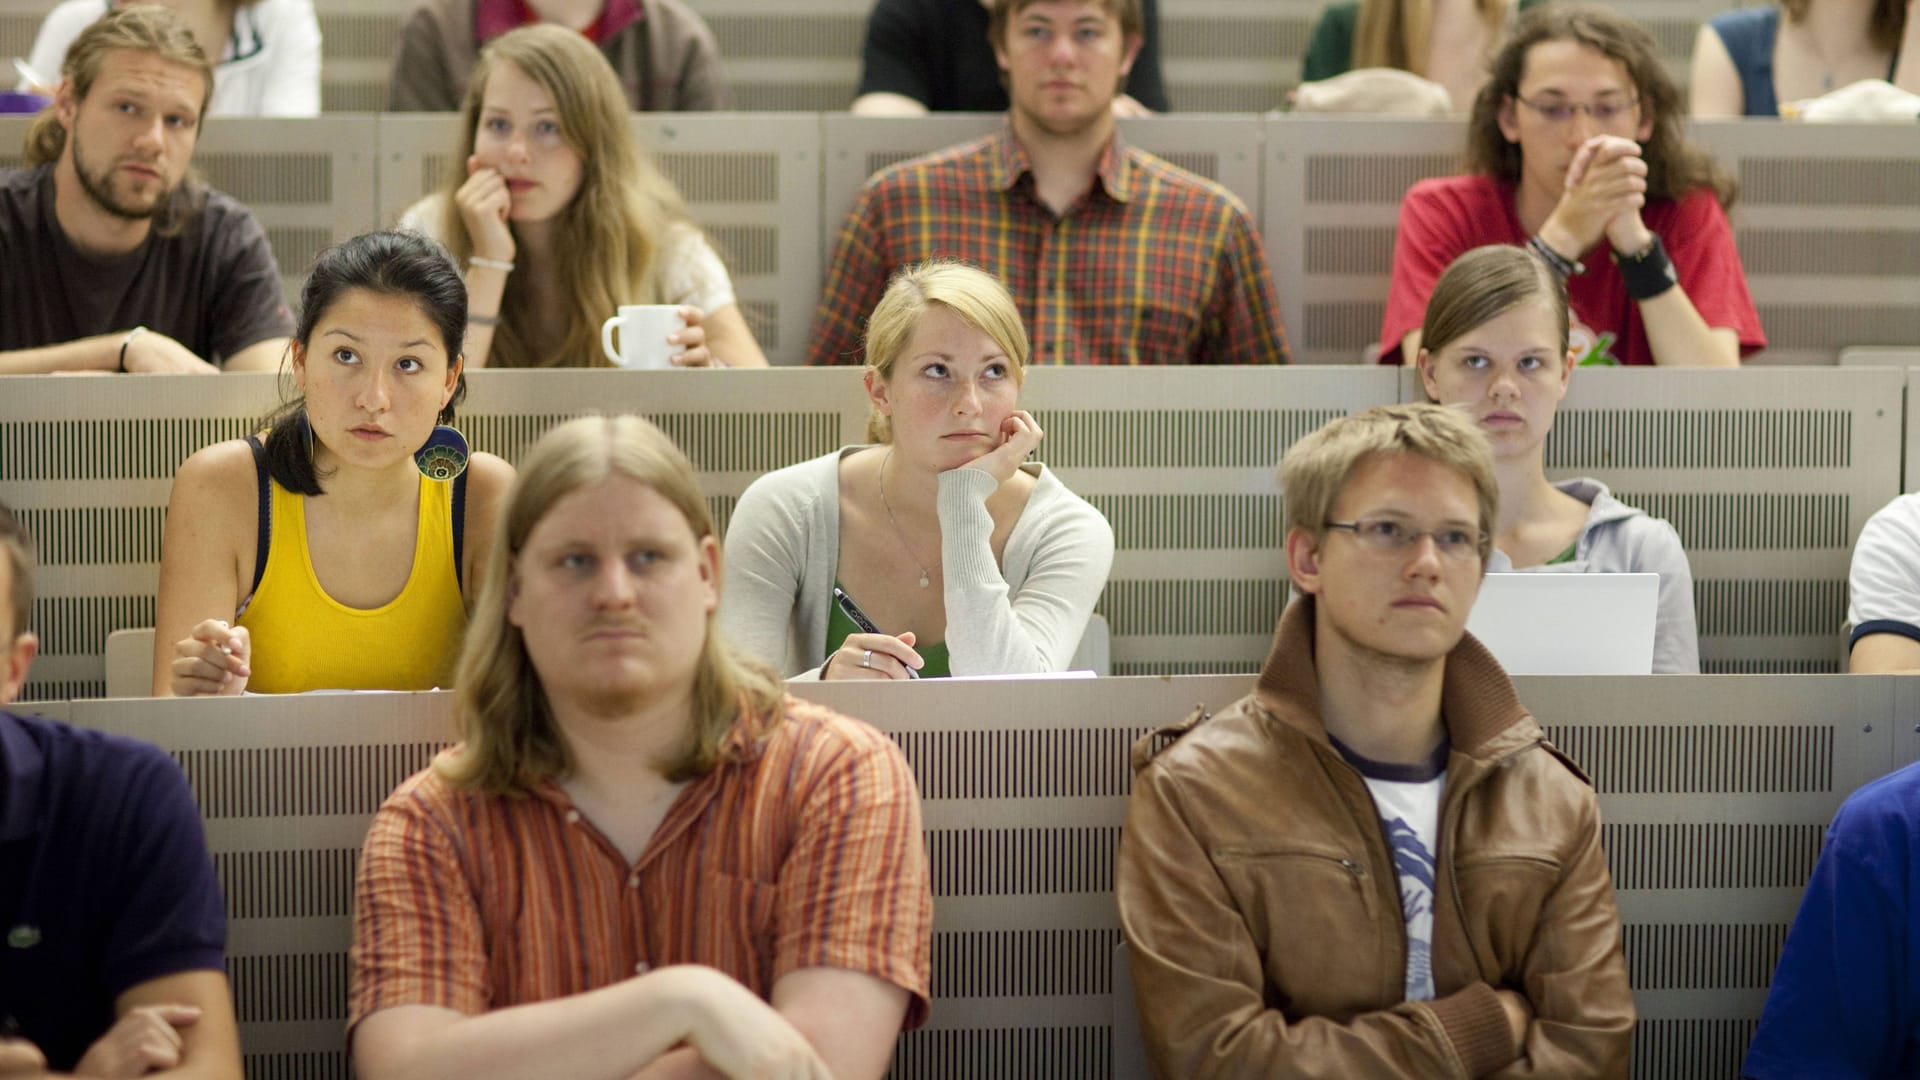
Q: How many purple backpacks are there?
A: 0